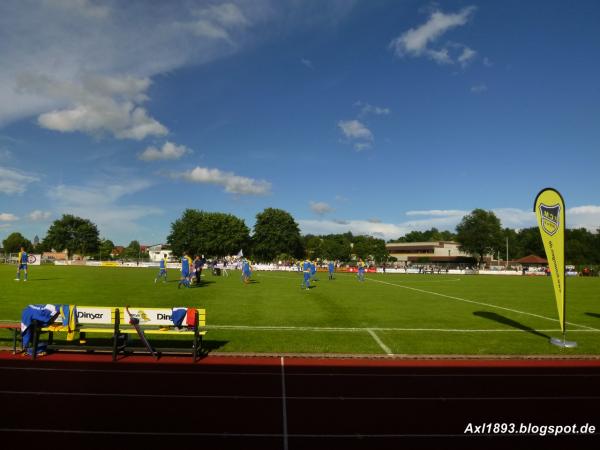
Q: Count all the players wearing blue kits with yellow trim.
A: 8